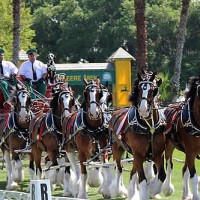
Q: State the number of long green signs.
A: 1